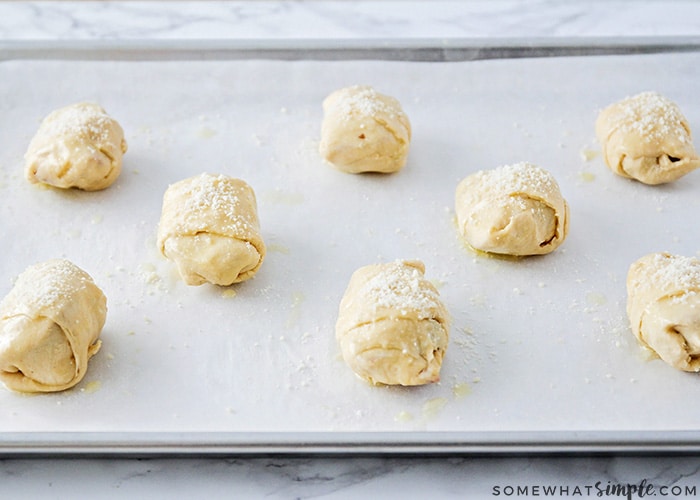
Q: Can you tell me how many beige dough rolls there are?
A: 8